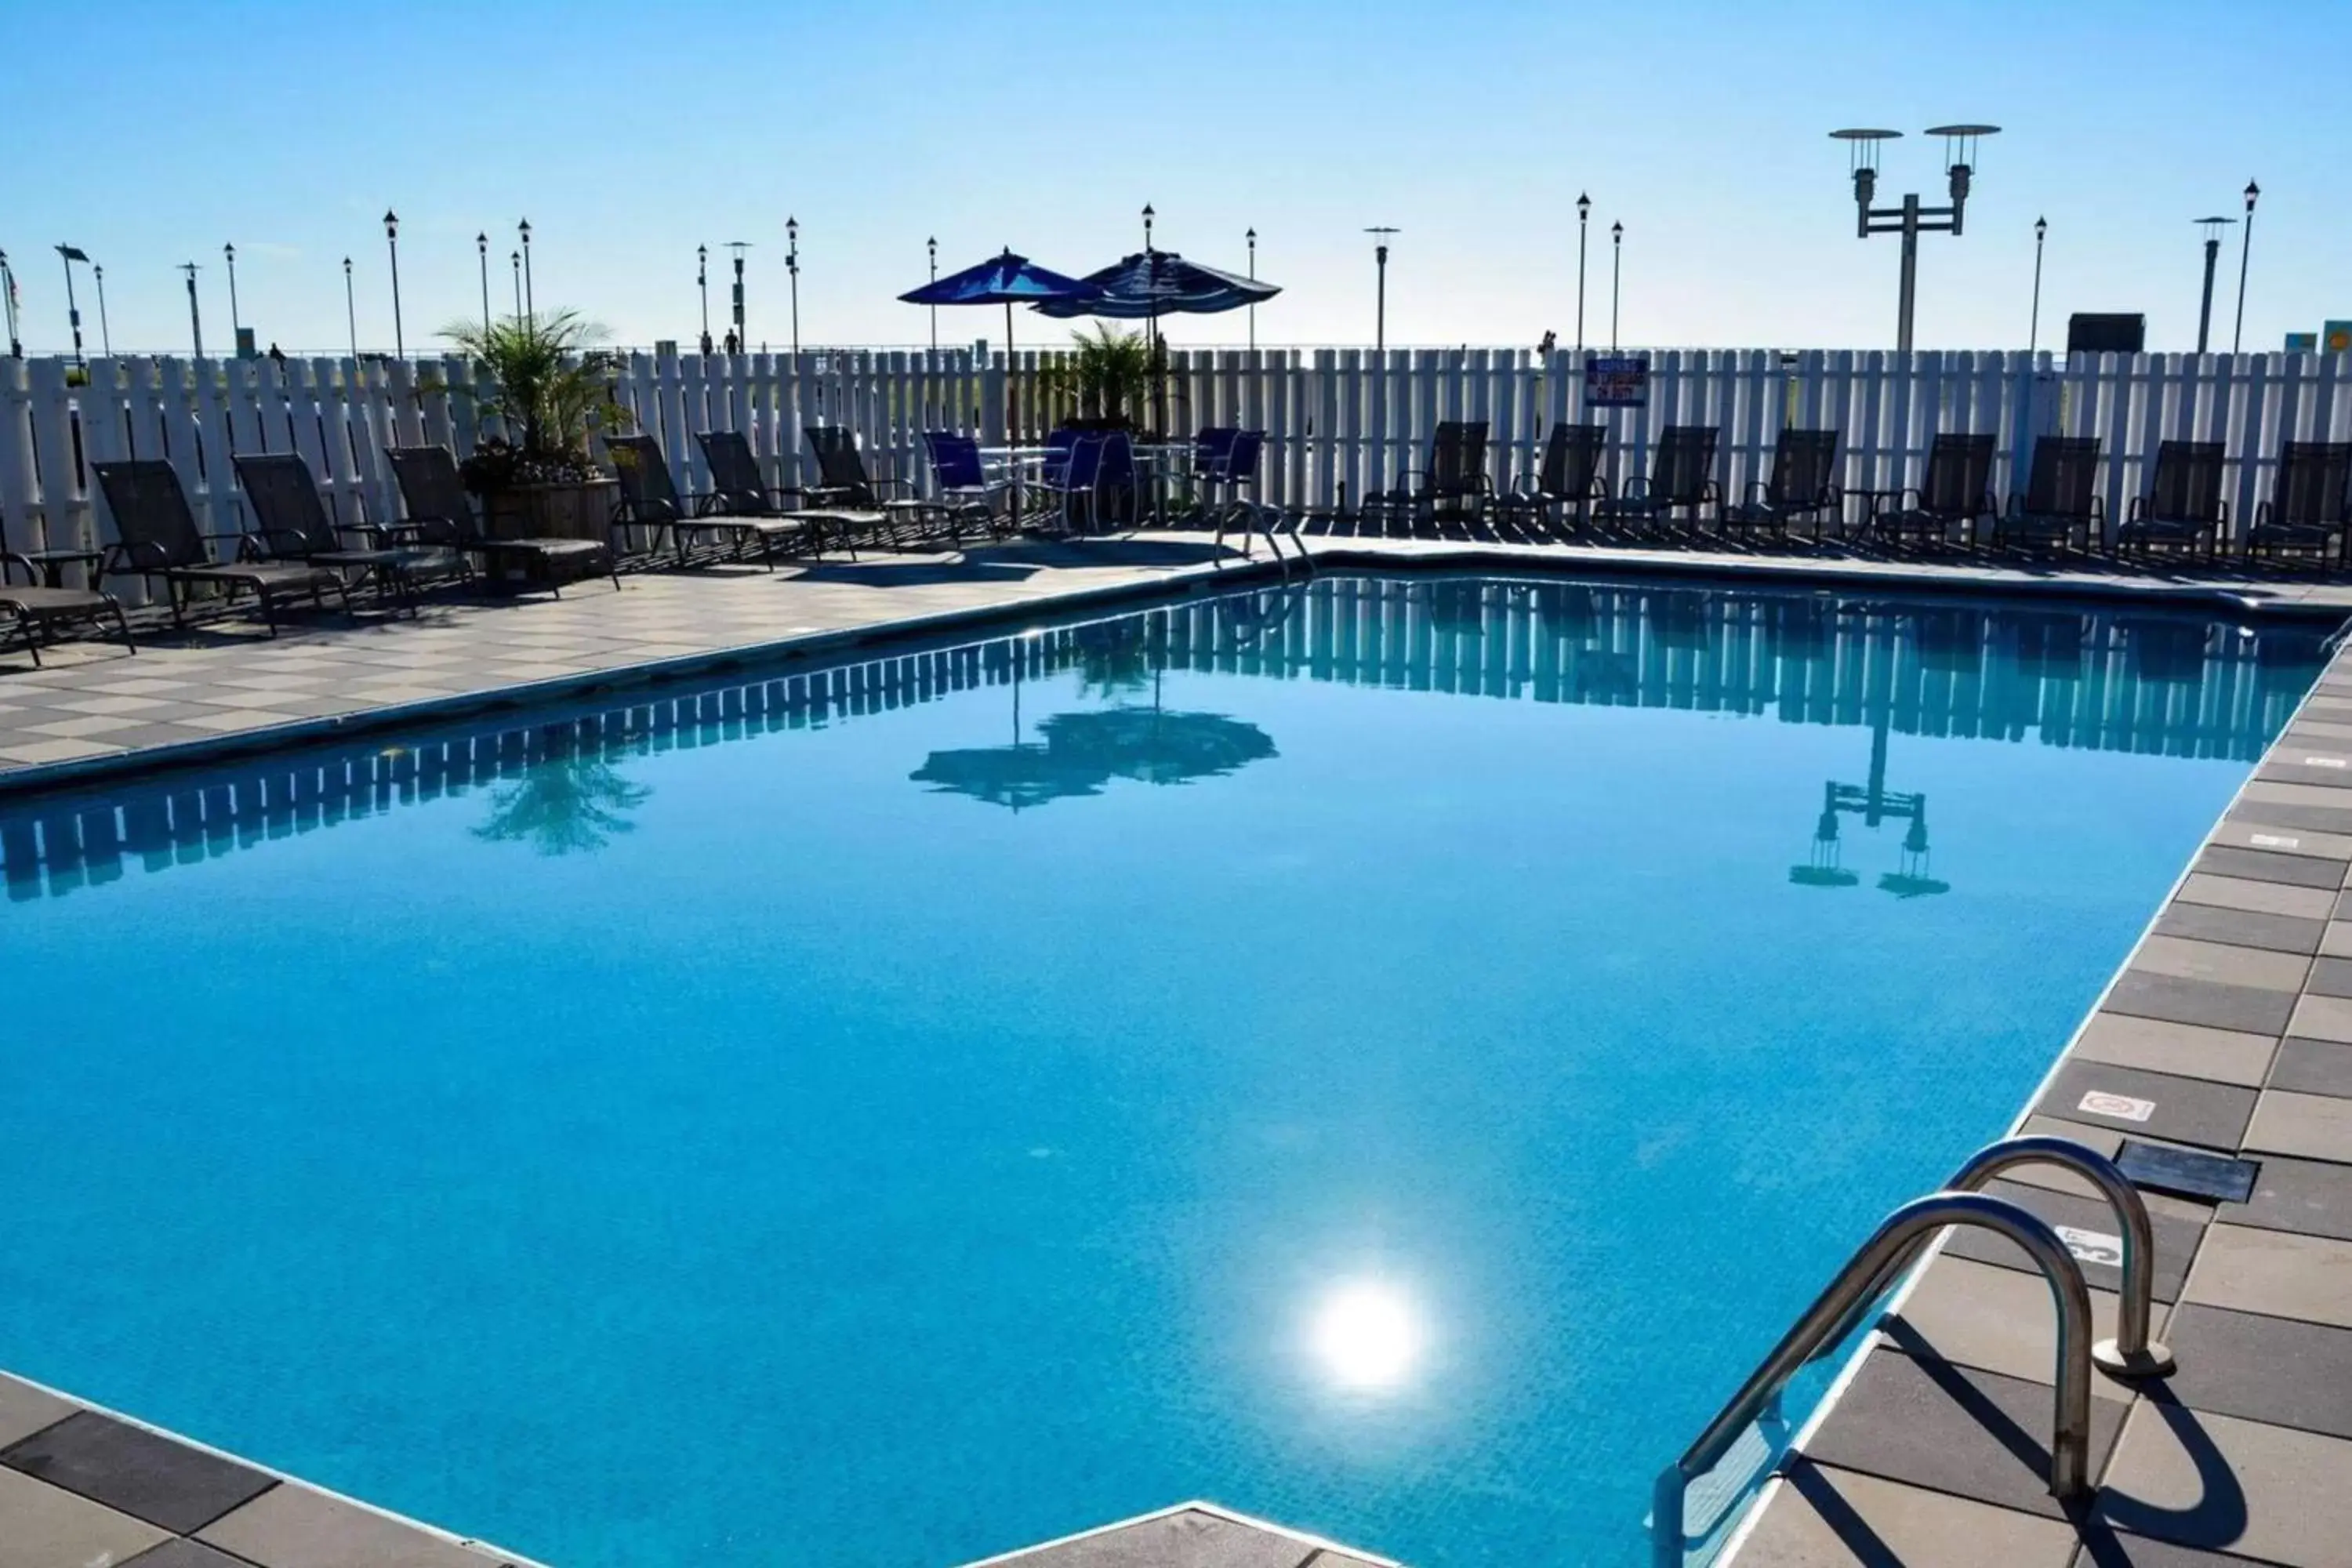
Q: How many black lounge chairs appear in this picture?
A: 15